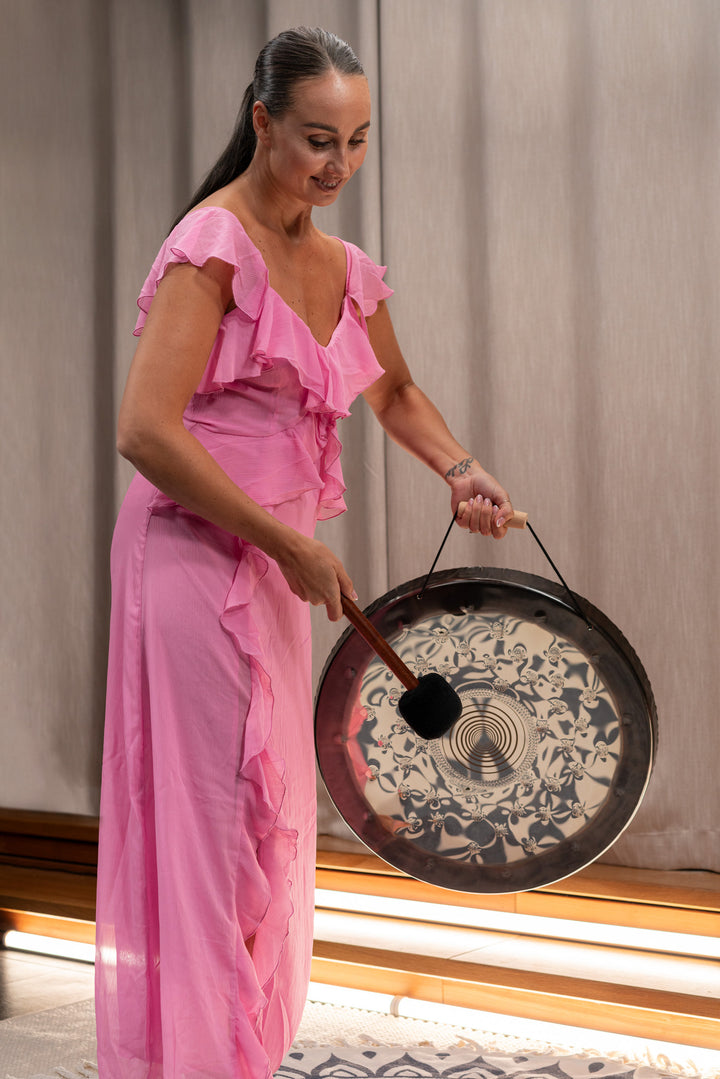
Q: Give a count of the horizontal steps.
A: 2